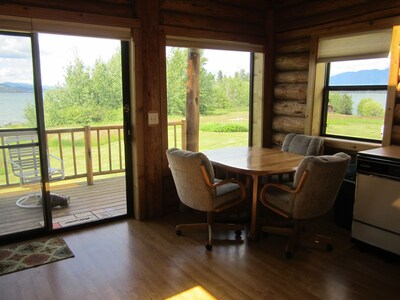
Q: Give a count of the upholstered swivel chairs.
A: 3